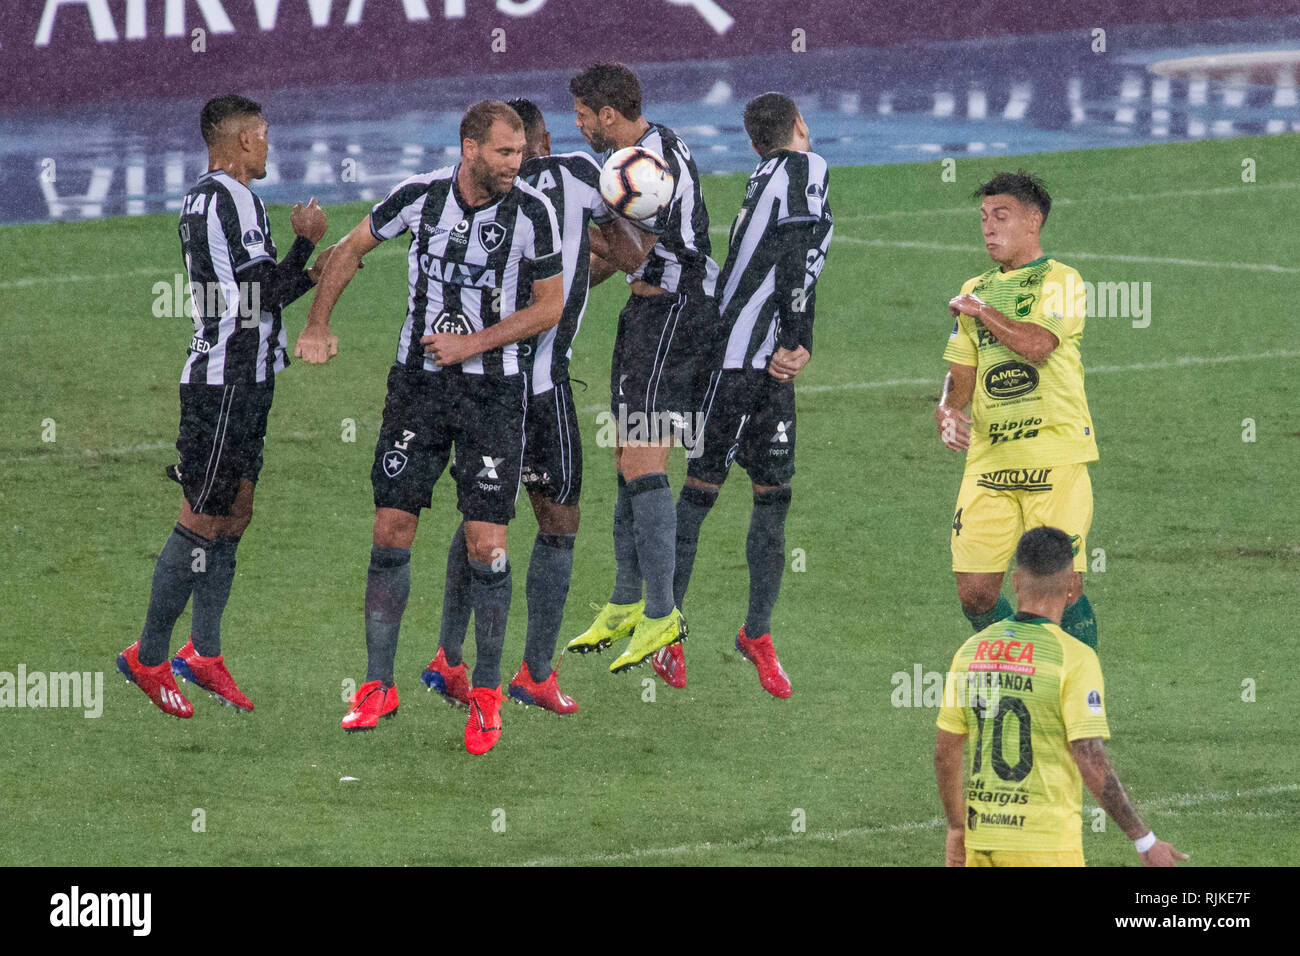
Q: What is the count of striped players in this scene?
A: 5